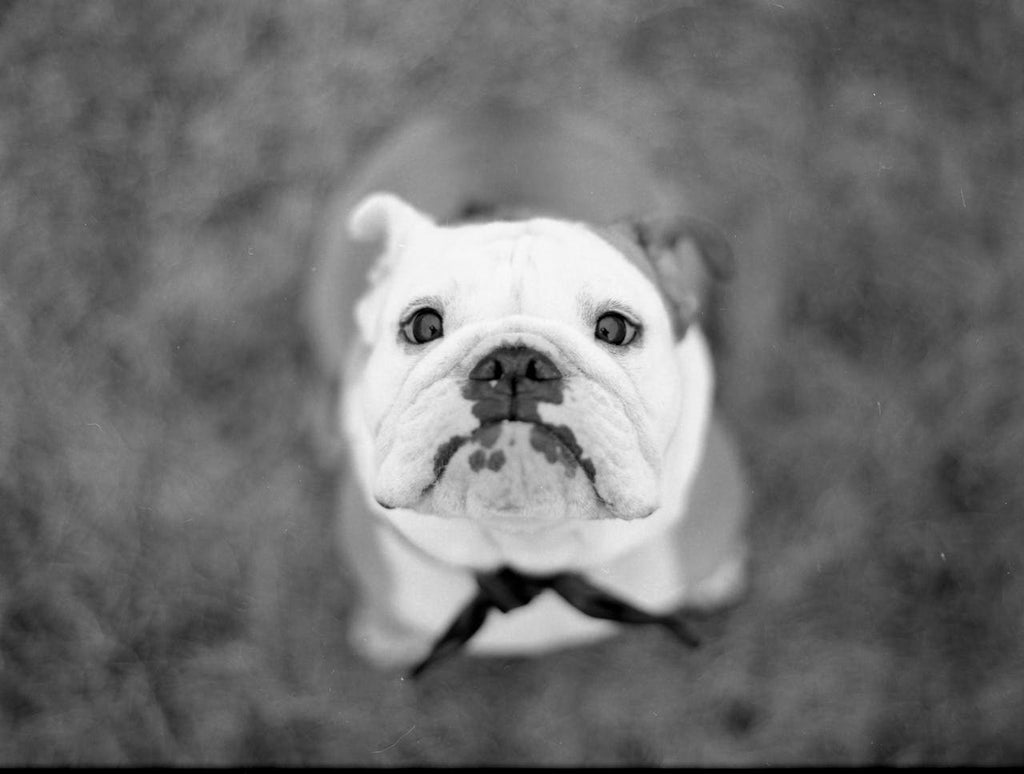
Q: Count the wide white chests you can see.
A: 1